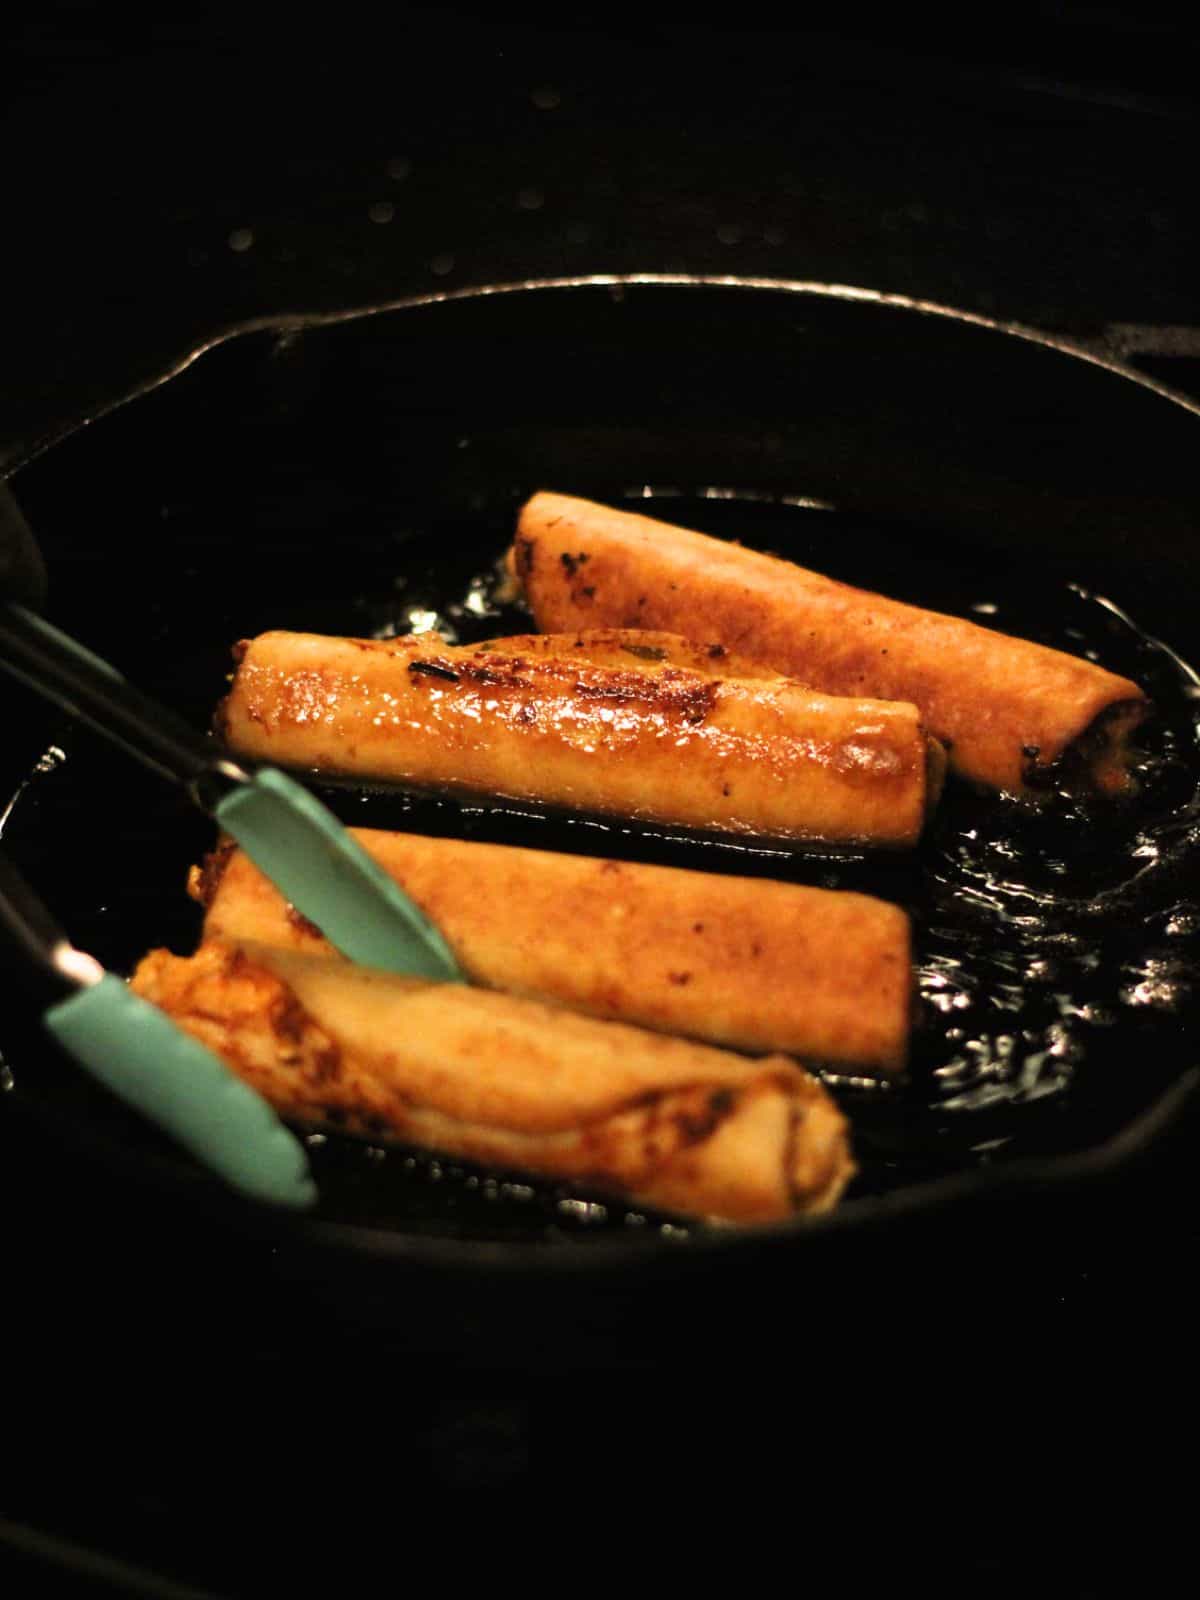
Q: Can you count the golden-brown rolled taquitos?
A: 4